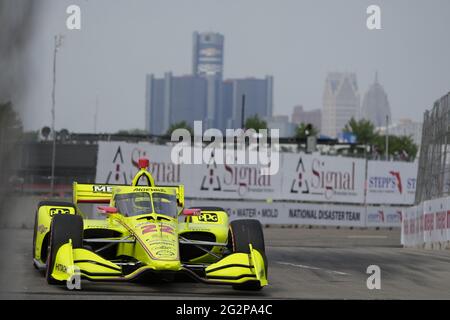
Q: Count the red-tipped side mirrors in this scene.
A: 2